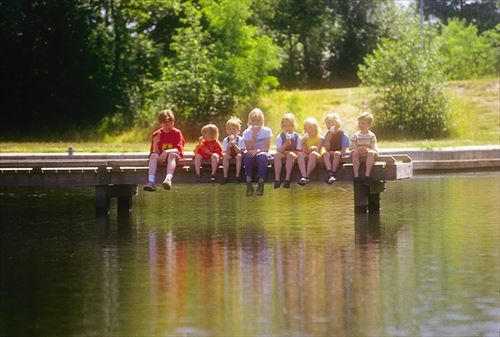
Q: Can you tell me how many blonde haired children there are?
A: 7